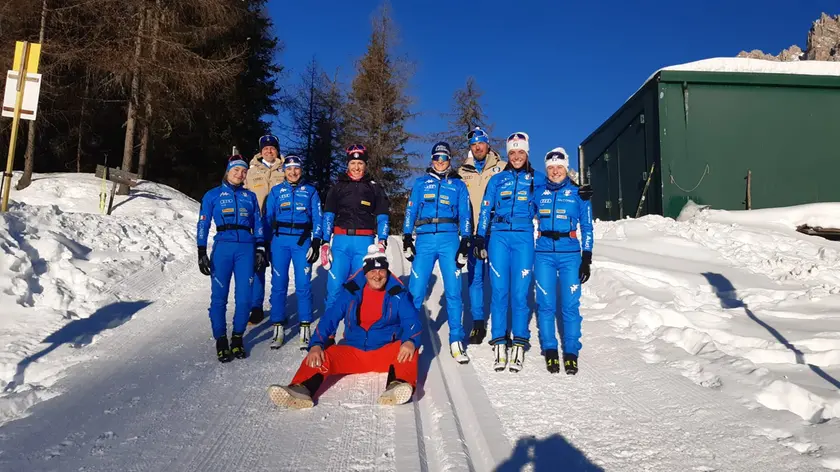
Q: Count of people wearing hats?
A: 9